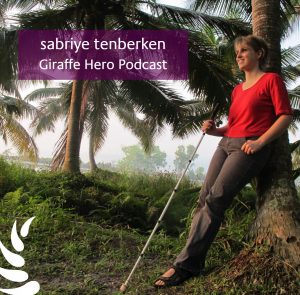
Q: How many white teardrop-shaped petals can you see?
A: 5